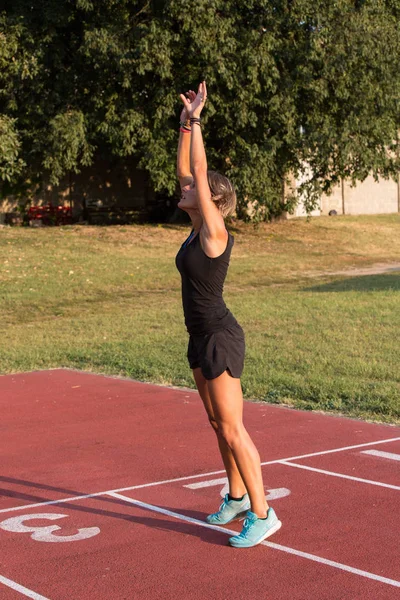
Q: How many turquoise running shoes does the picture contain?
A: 2